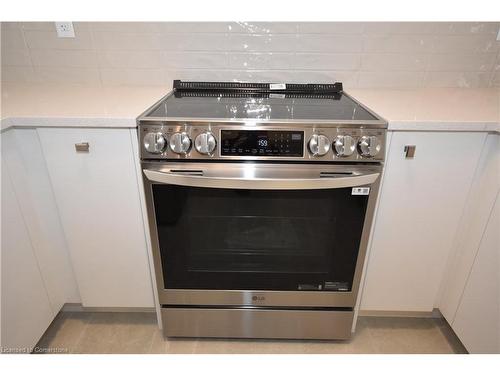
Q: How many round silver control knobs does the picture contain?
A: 6